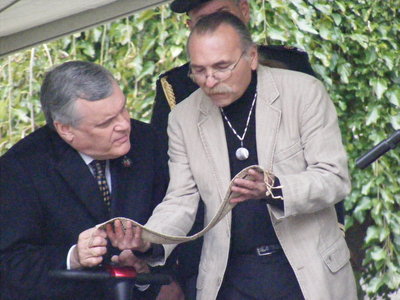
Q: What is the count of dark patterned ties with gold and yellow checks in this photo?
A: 1